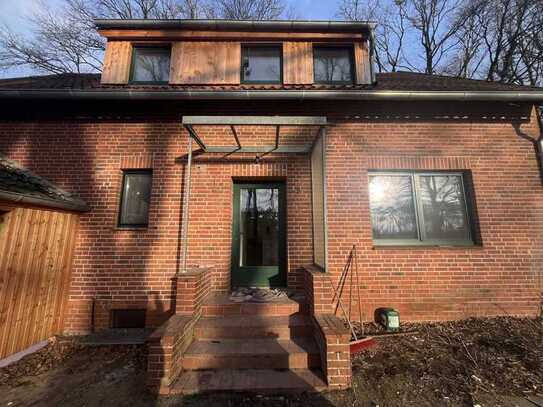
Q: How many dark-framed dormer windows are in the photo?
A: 3